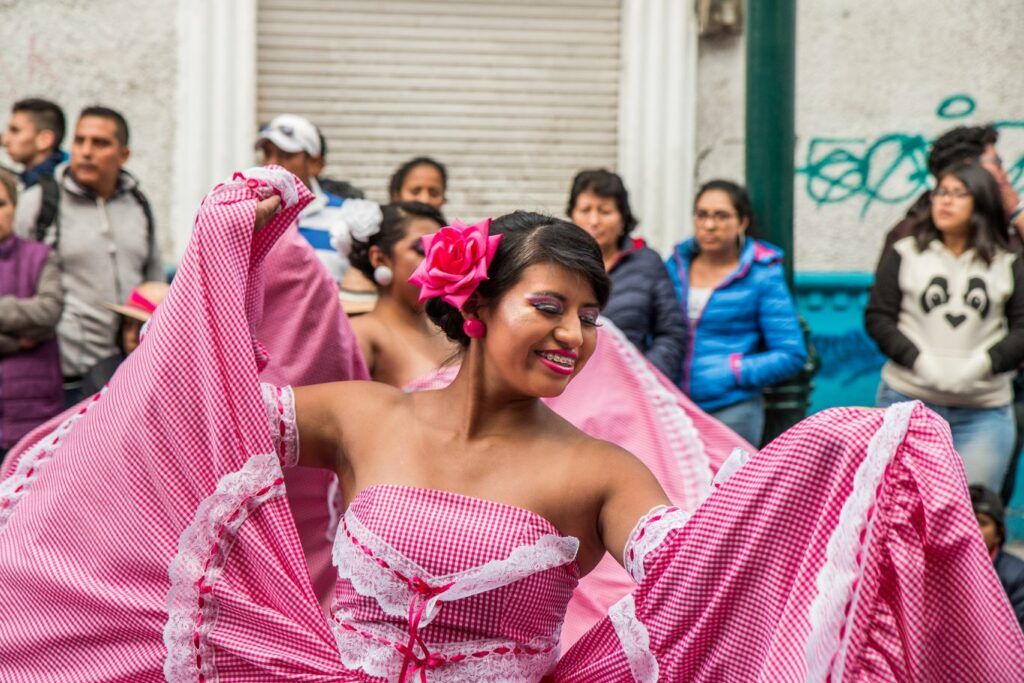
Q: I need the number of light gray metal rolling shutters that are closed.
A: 1